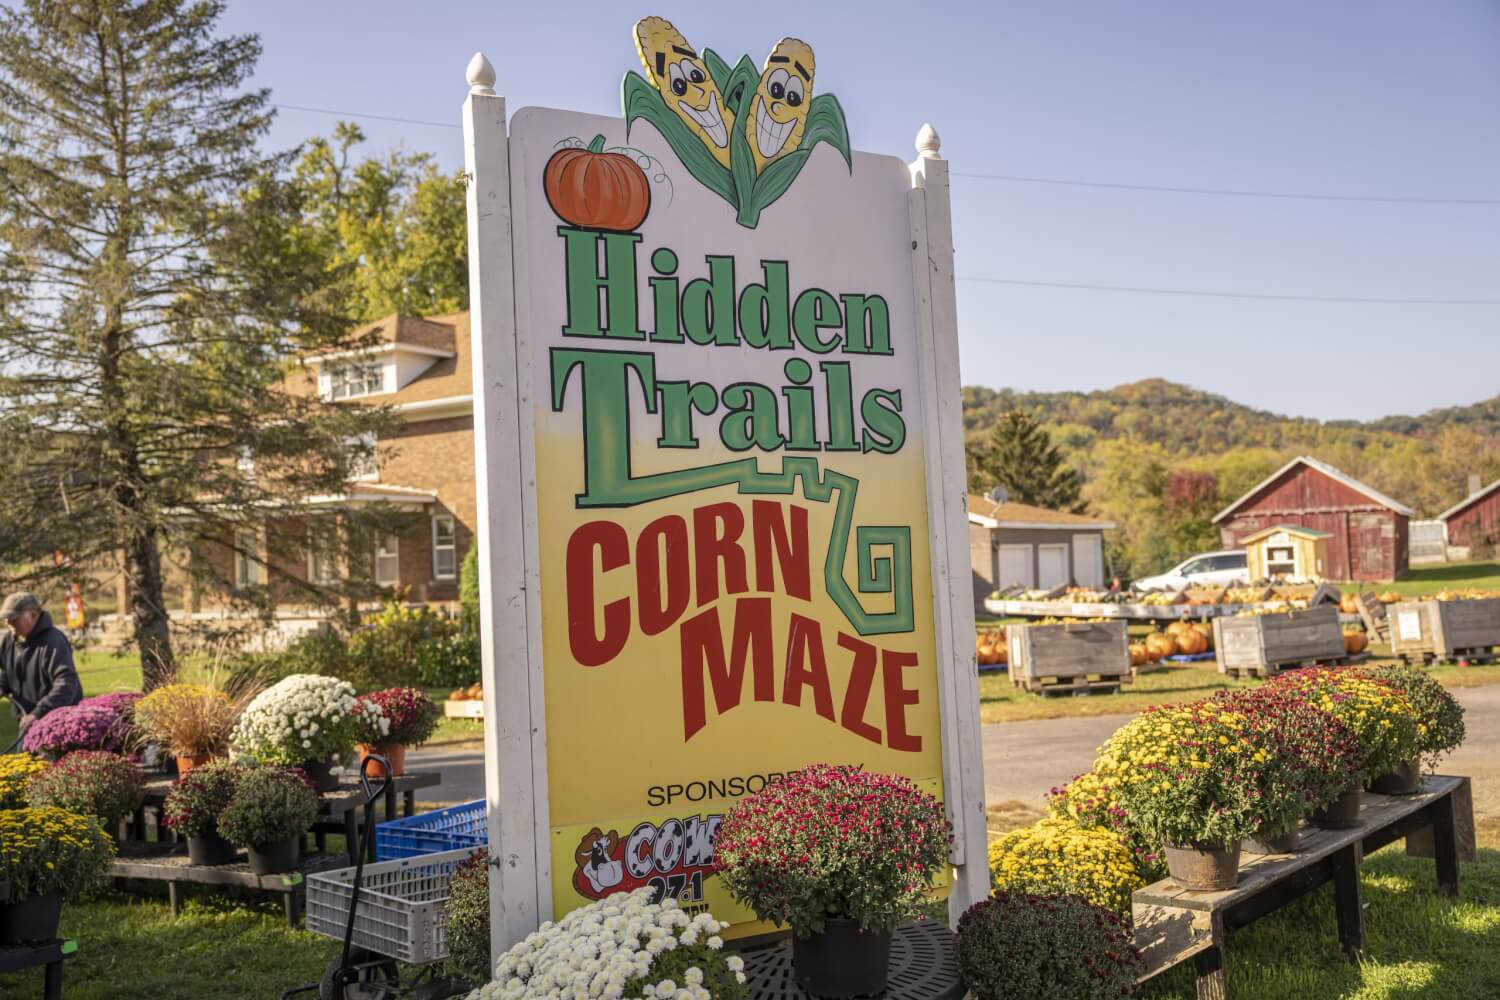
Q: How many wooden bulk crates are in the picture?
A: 3